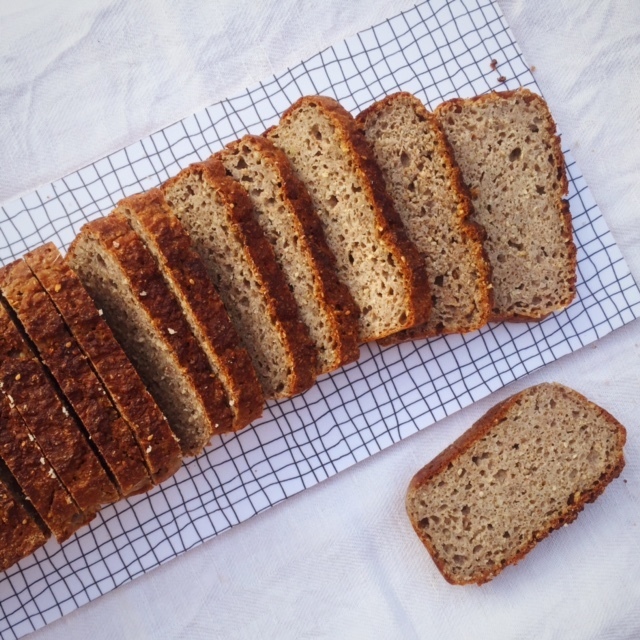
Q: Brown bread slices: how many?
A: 13